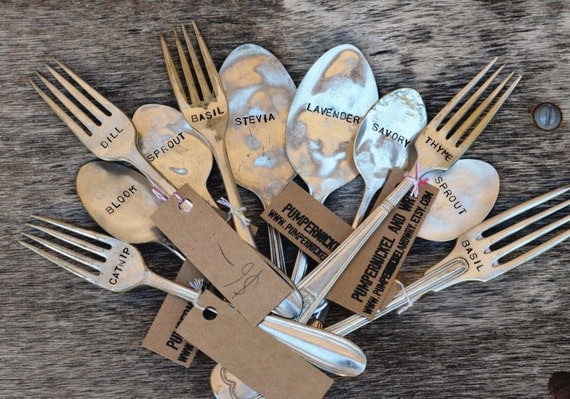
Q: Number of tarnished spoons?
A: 6